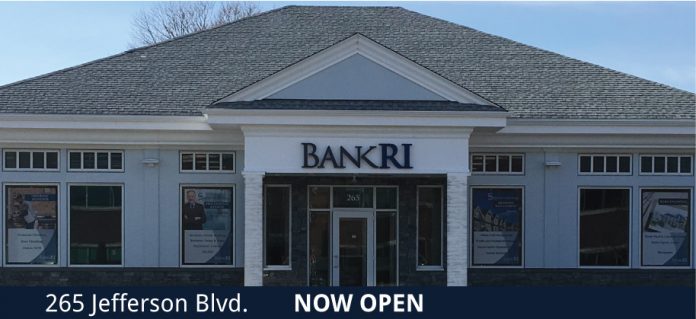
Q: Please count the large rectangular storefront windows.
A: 6